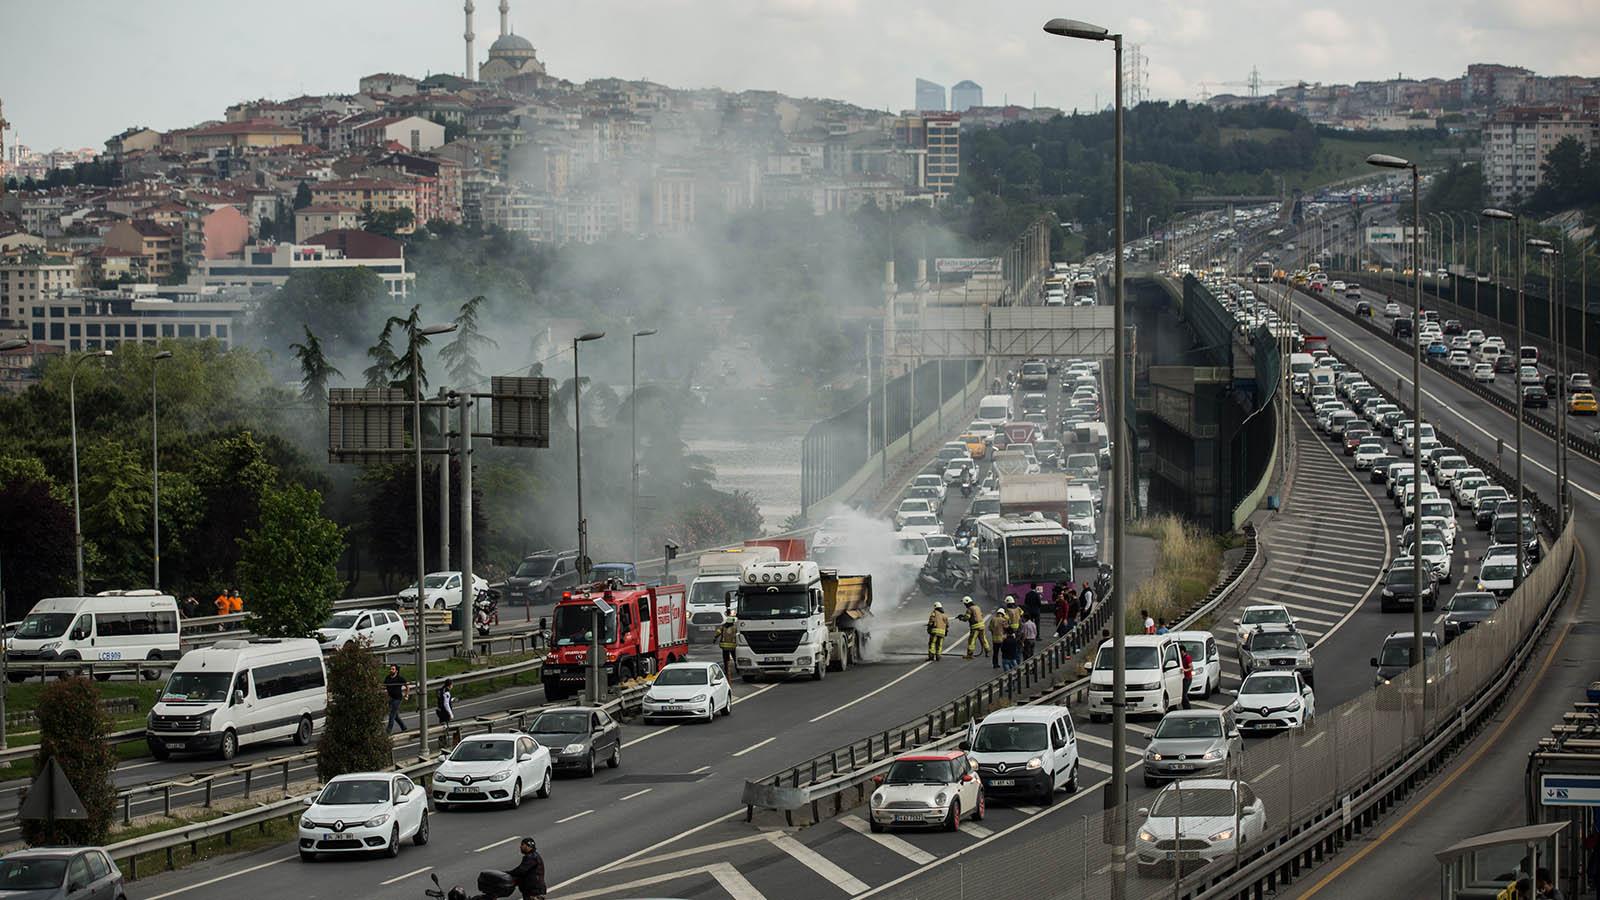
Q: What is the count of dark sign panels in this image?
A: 2